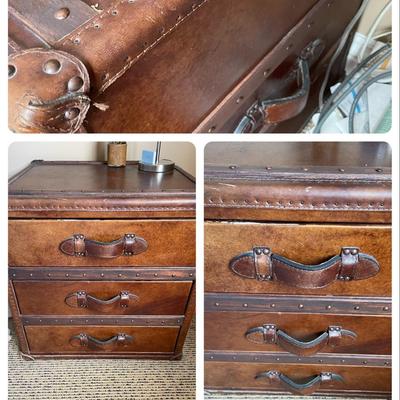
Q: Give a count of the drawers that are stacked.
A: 3